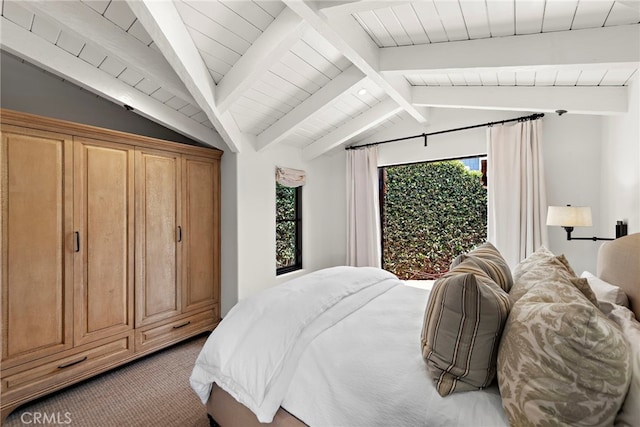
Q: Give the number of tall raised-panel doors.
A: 4